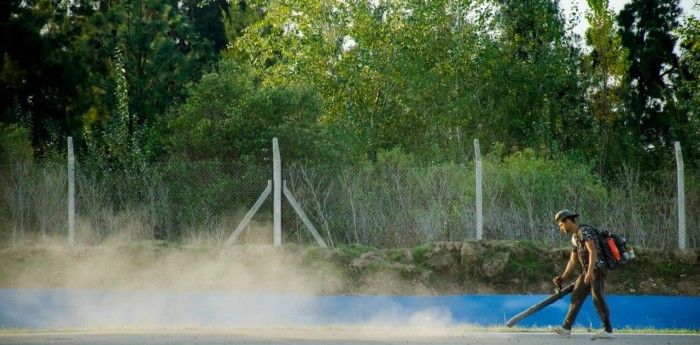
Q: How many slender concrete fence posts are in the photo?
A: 4